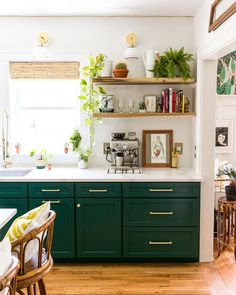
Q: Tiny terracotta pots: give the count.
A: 3